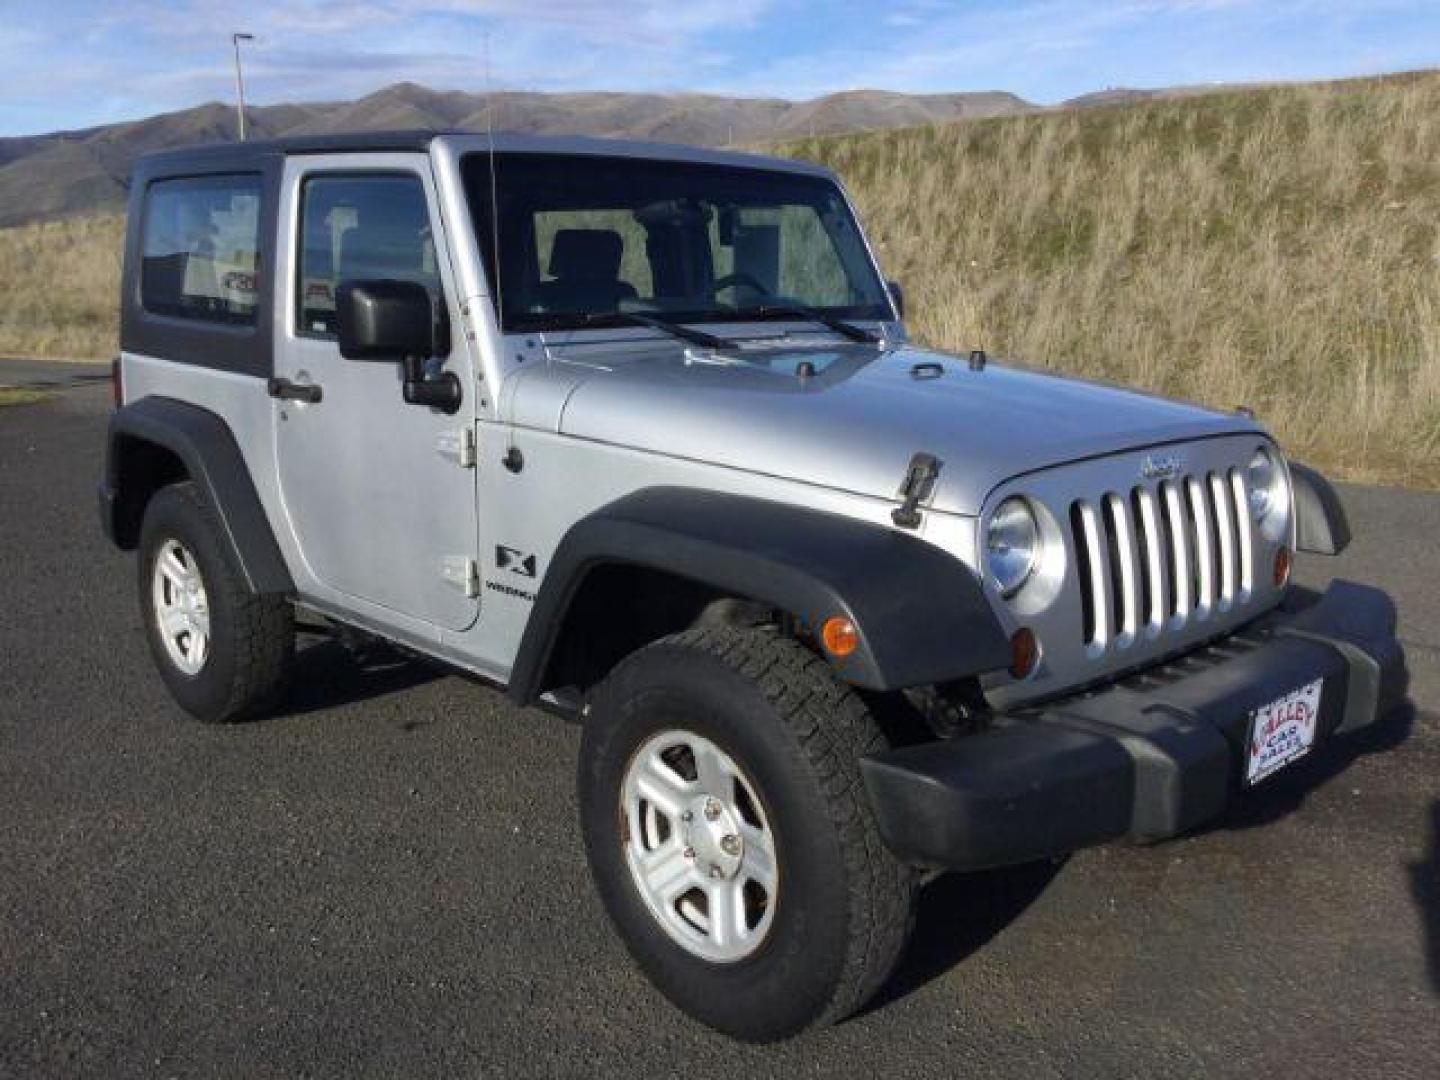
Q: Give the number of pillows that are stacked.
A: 0